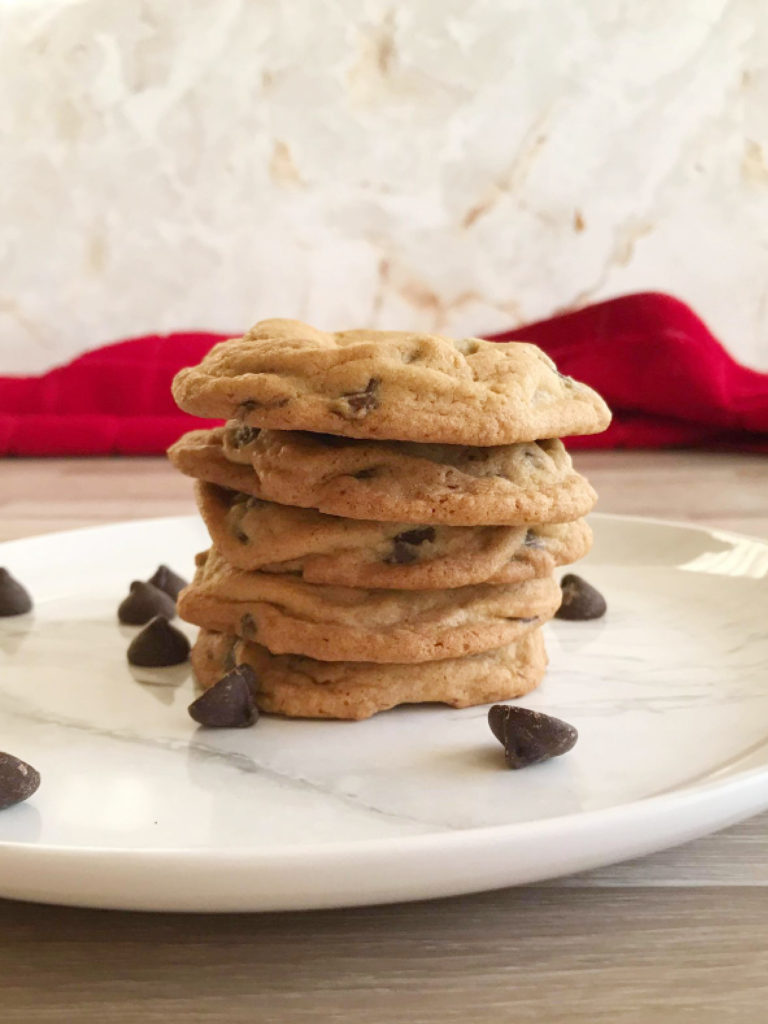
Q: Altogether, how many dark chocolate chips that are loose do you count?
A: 8